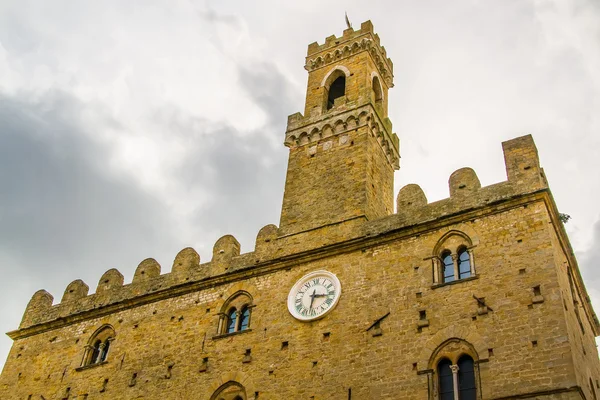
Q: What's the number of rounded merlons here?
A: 9